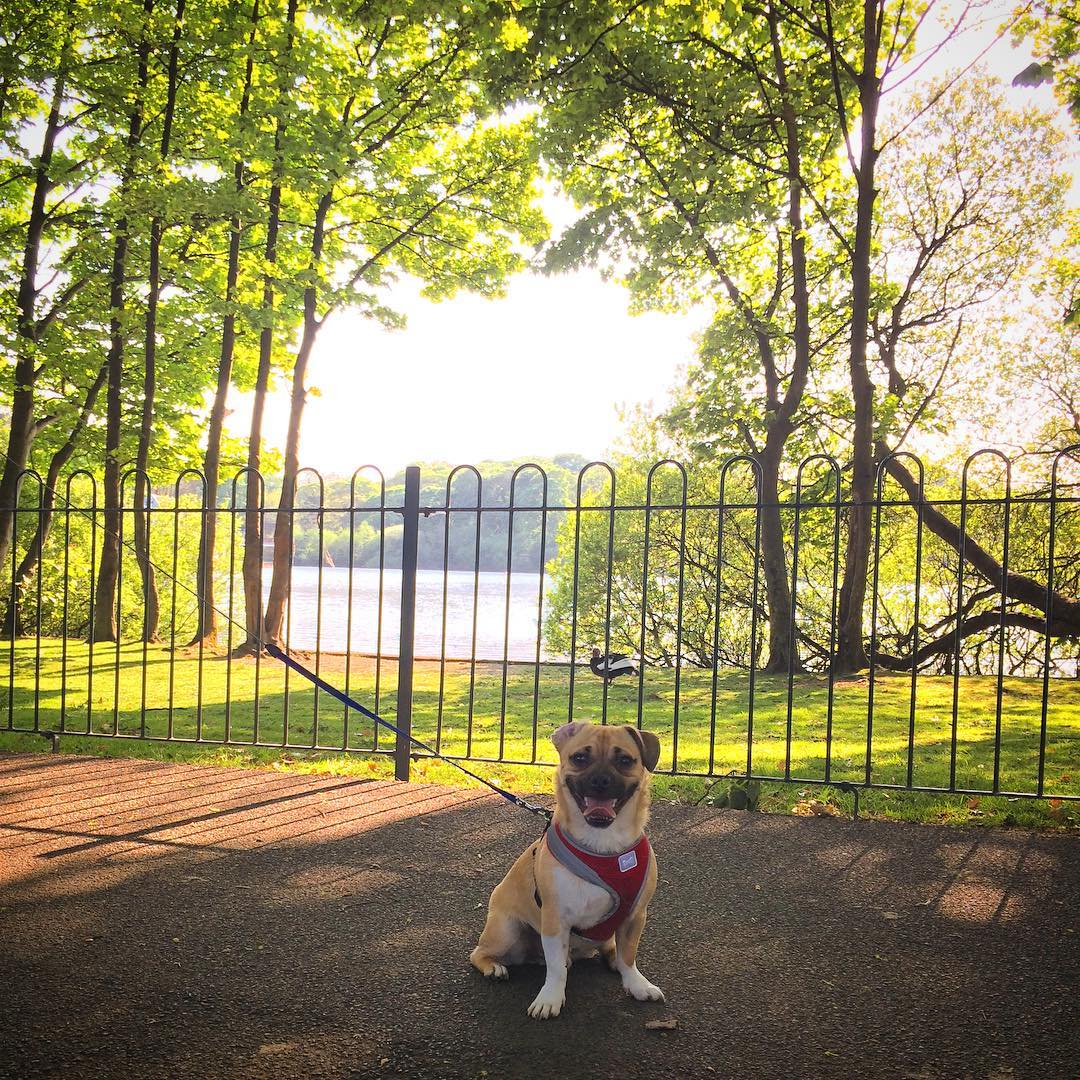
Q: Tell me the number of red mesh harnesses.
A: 1